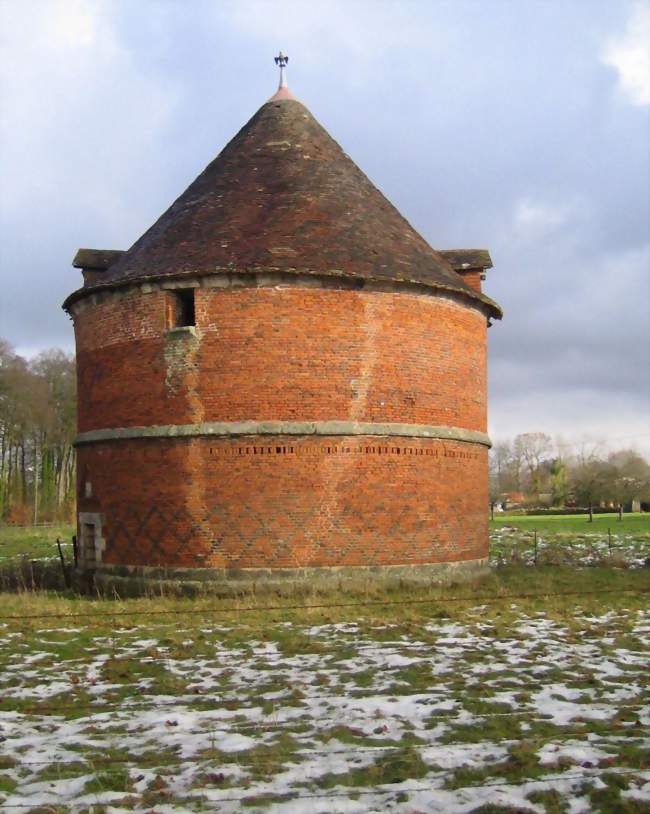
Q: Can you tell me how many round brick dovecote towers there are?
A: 1